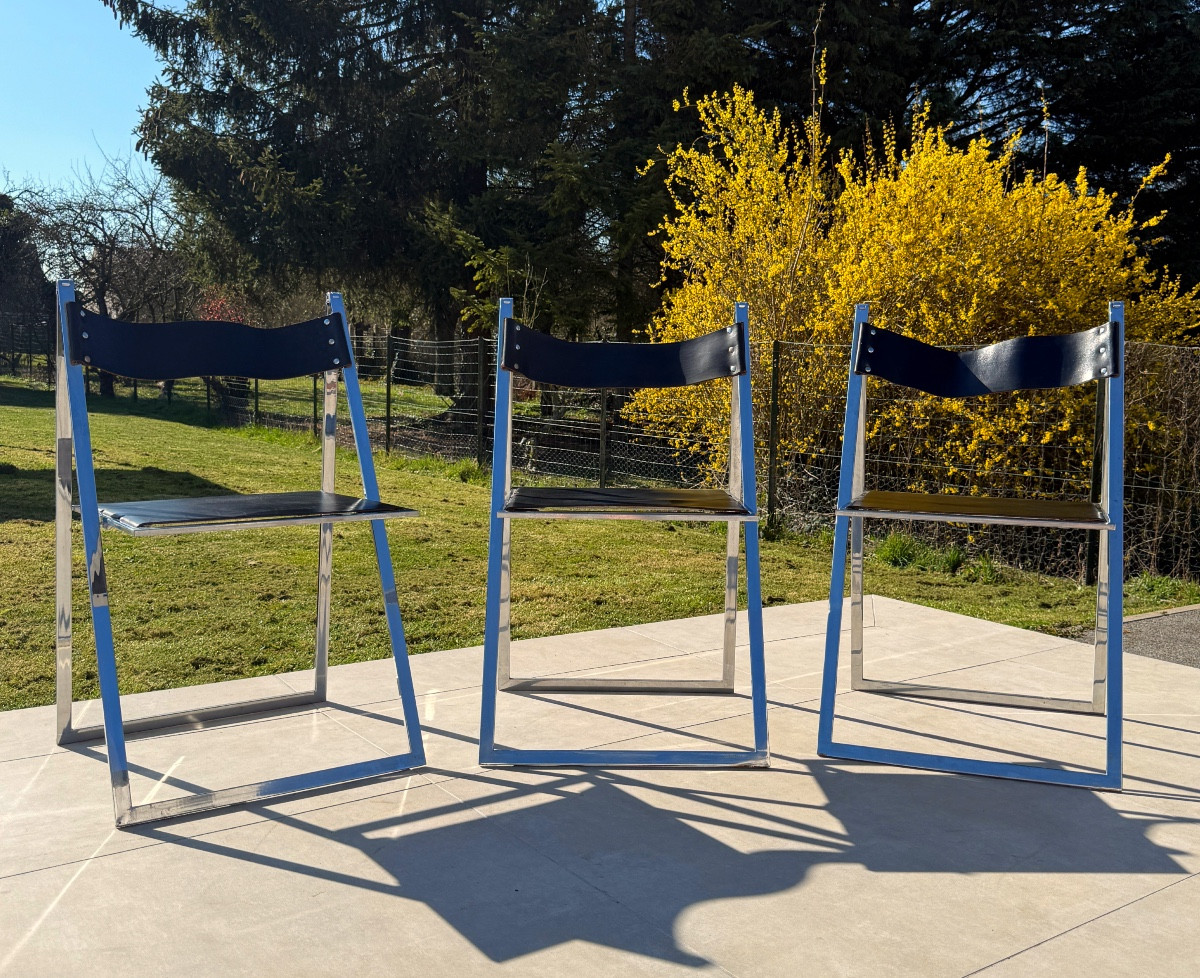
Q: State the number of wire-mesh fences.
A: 1